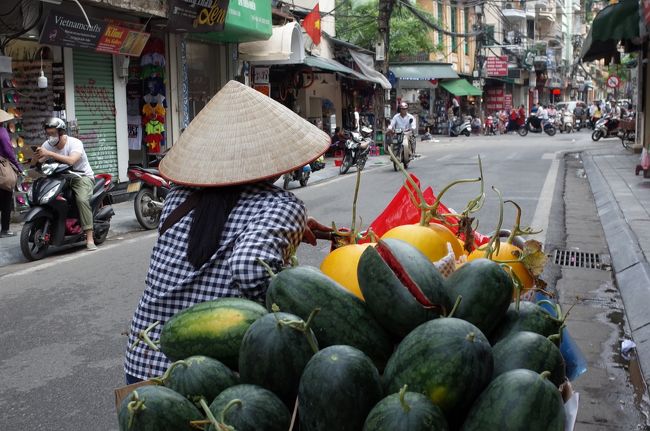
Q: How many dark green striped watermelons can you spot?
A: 14